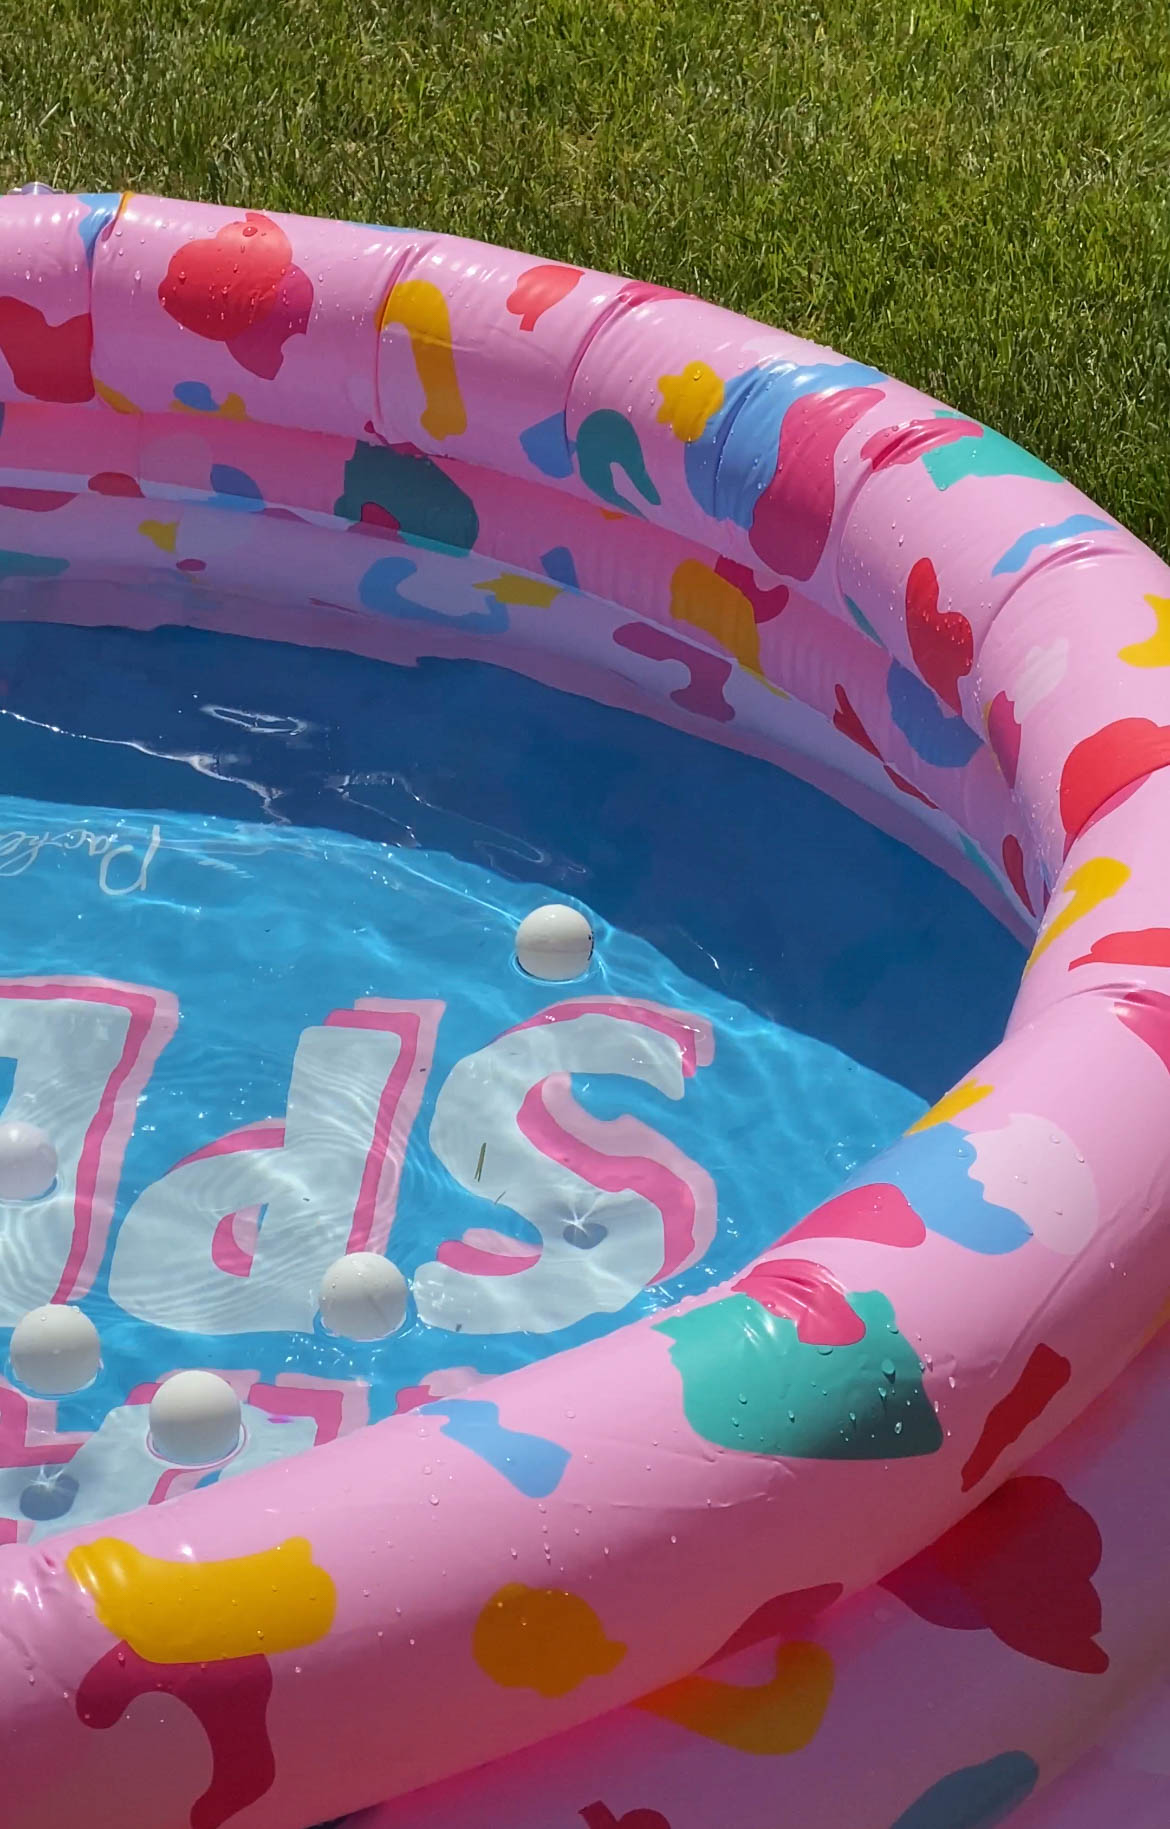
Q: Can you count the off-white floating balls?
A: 5